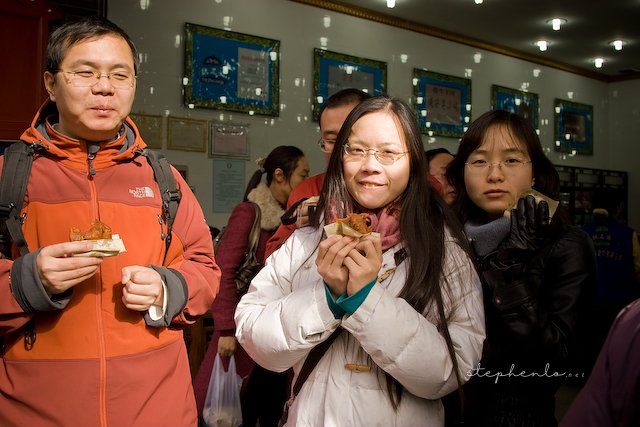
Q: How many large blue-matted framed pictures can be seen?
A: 5